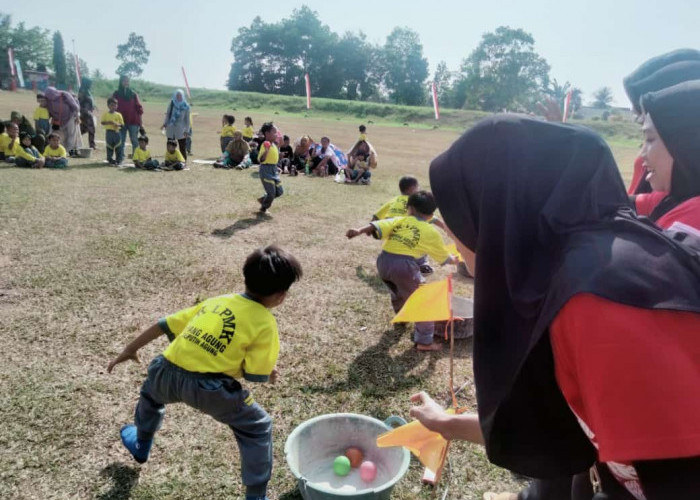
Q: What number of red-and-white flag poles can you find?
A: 6